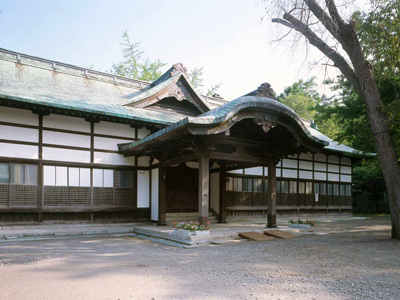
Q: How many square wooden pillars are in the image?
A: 4